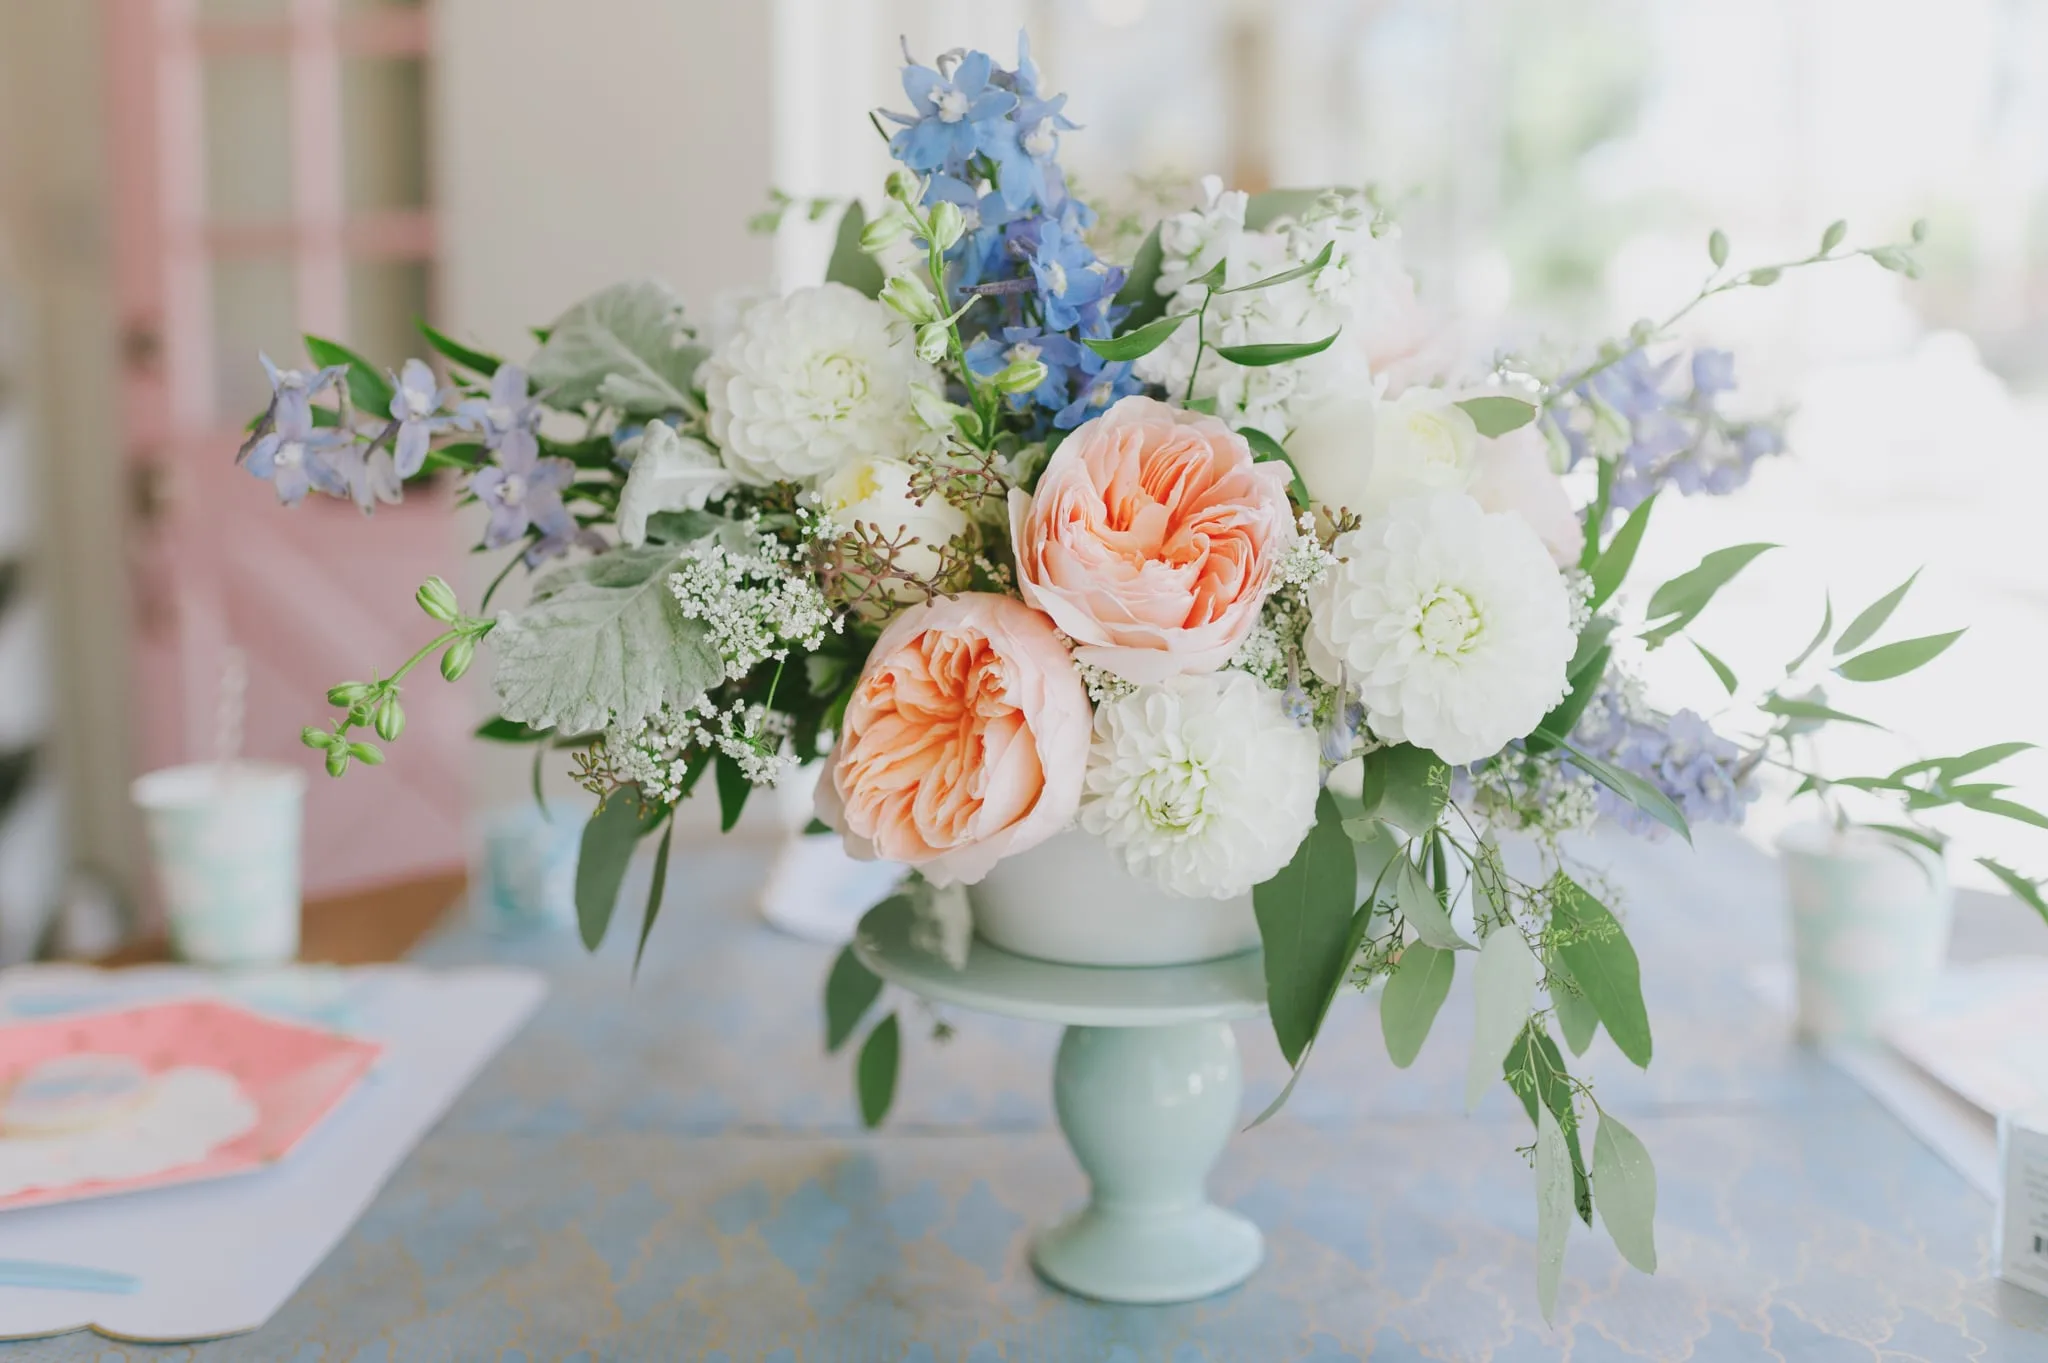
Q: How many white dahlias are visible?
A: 3